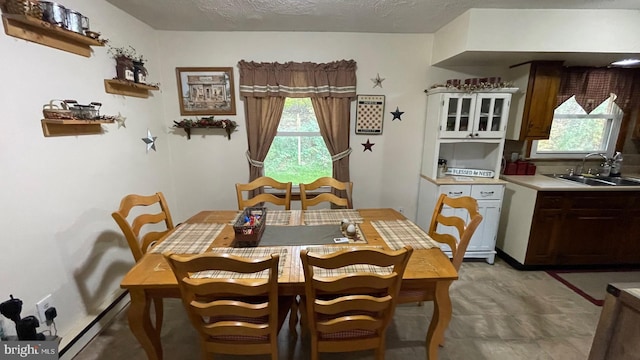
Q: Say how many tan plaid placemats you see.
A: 6